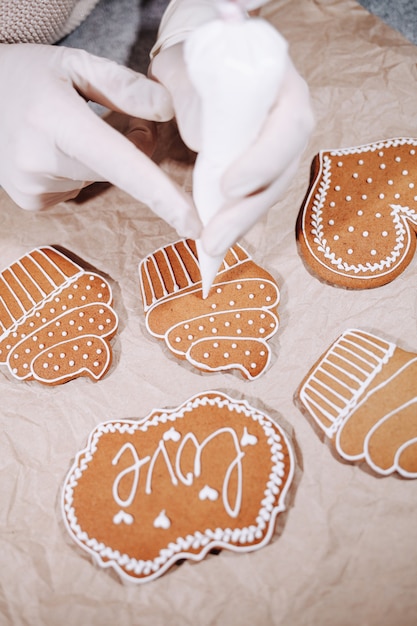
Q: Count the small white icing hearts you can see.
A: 5